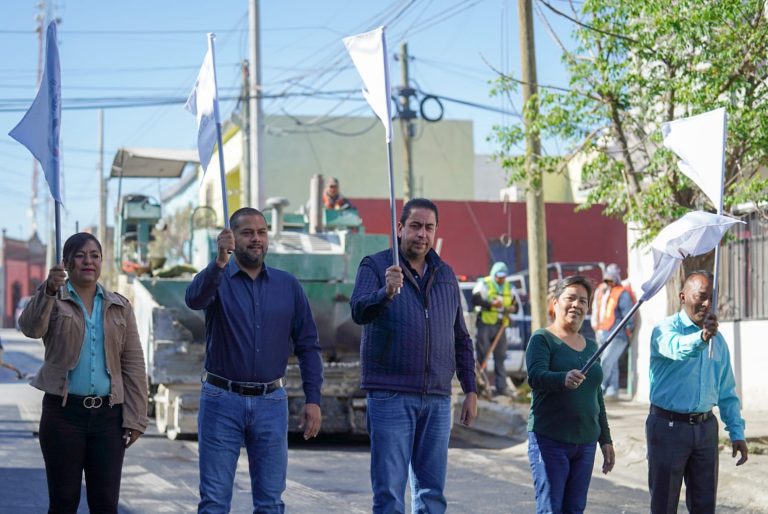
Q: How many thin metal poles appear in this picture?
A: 5